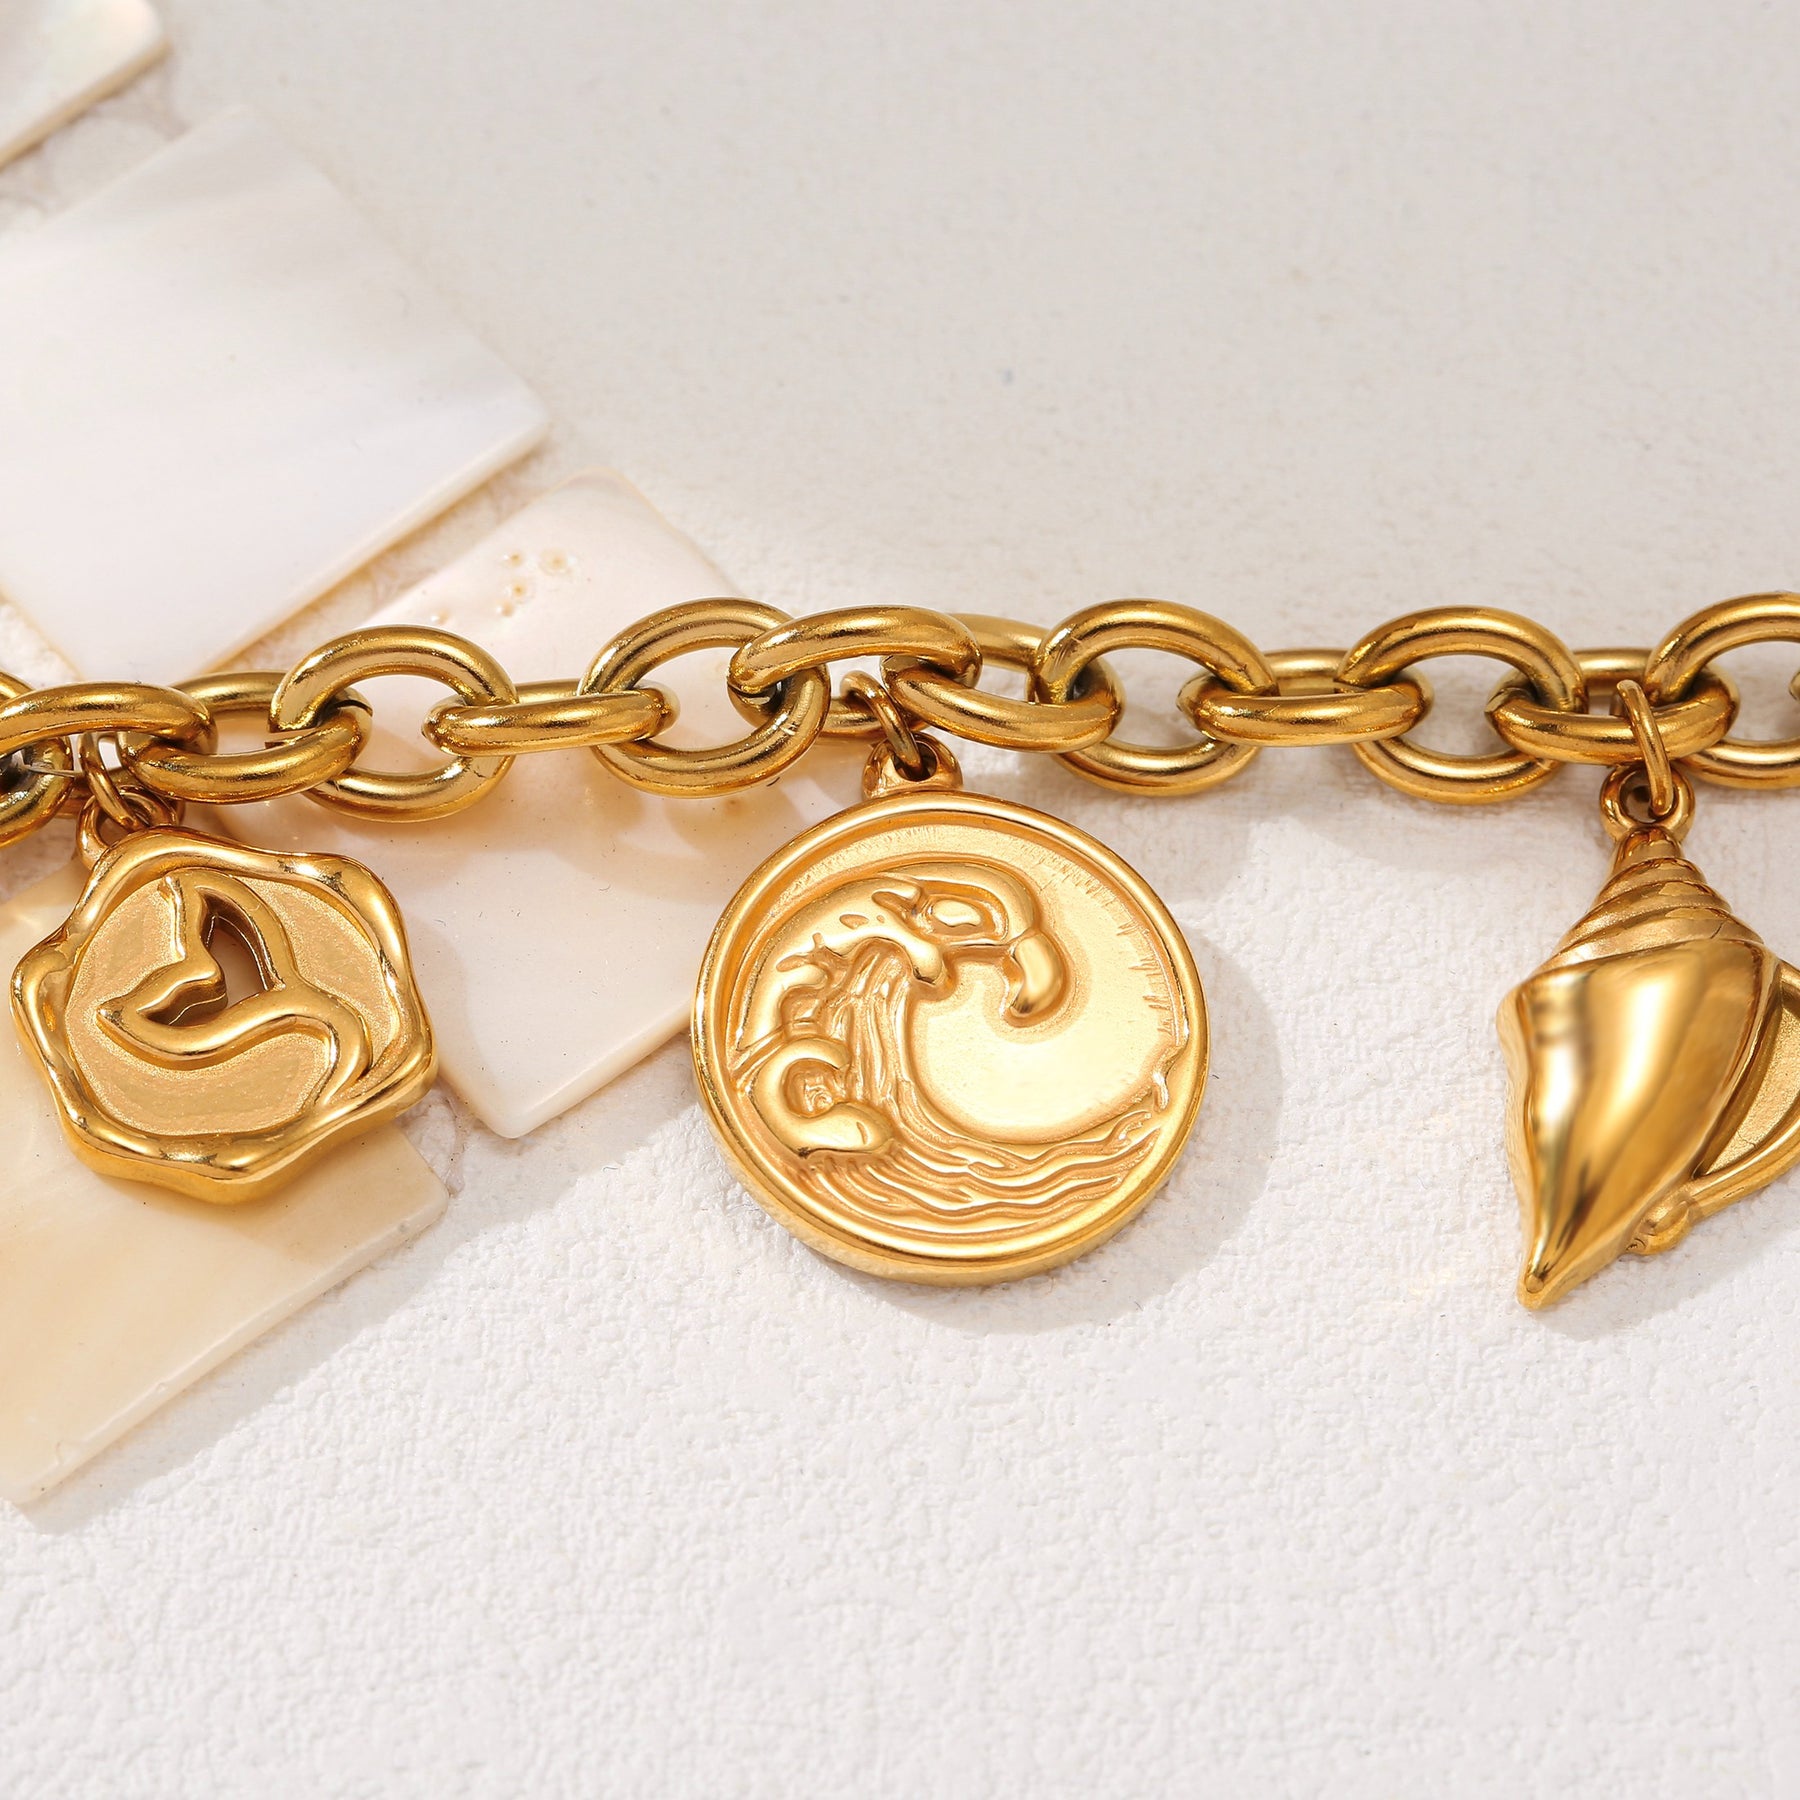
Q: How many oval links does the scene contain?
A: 13